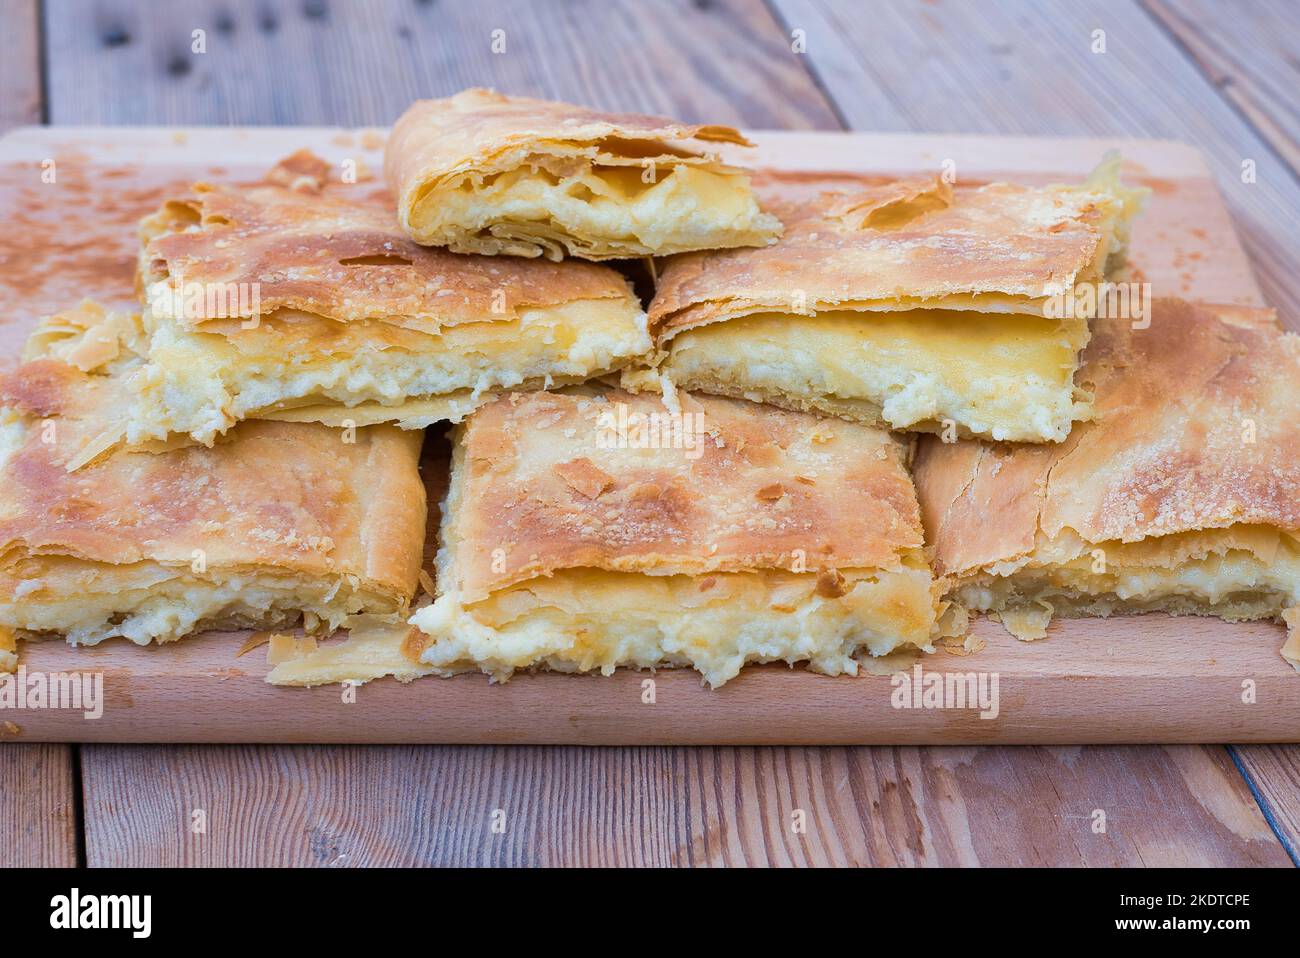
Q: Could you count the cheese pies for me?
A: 6